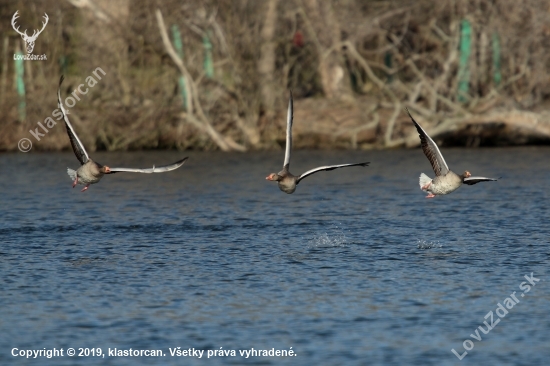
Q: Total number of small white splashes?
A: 2